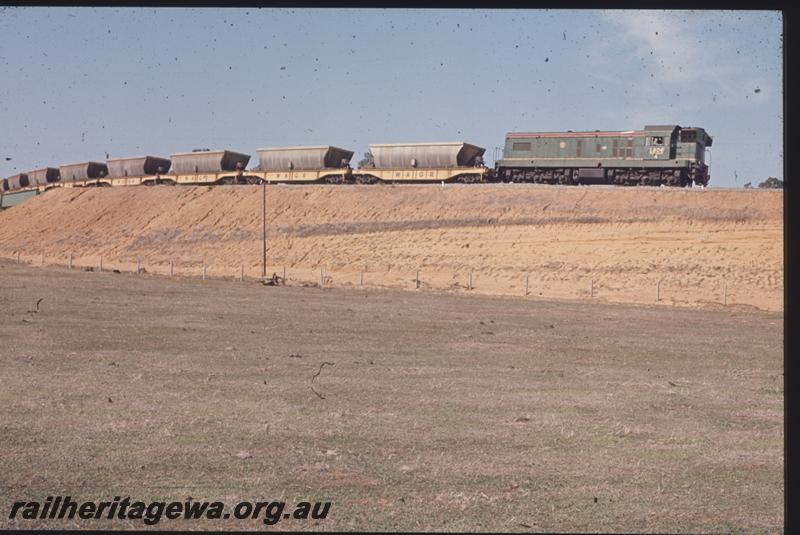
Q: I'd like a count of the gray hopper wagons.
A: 8